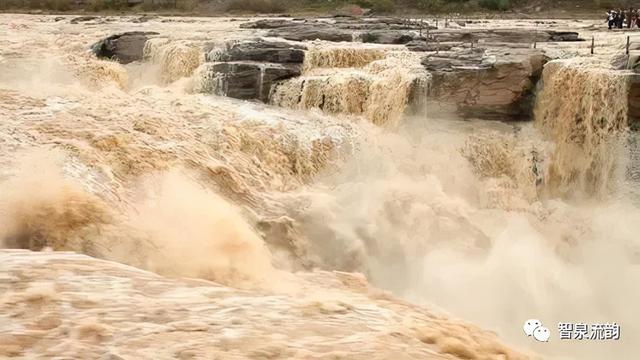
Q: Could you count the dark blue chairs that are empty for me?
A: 0